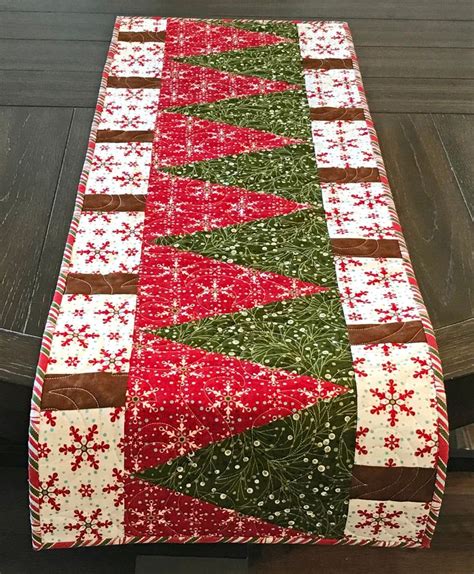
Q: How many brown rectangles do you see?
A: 12